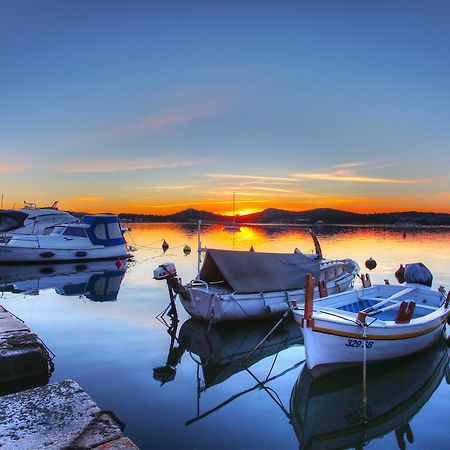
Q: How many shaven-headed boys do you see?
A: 0